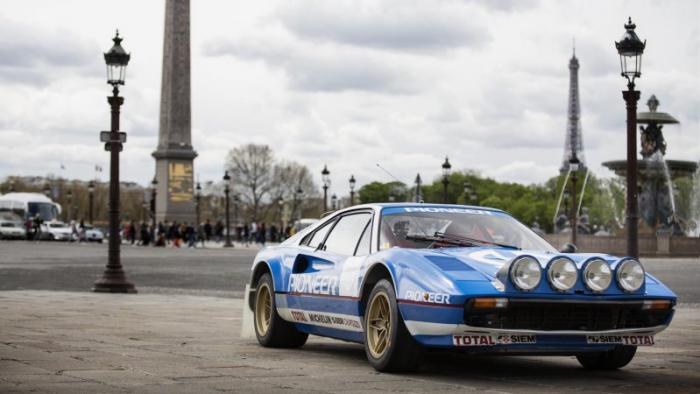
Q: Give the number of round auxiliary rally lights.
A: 4